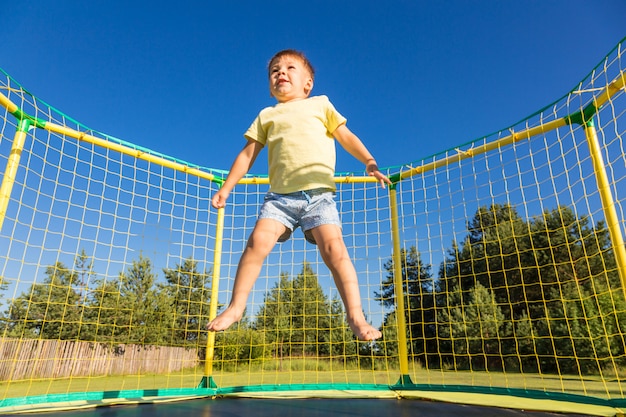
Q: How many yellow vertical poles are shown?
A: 4